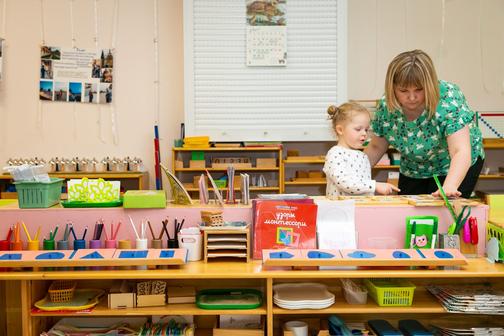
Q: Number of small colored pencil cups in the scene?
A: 12